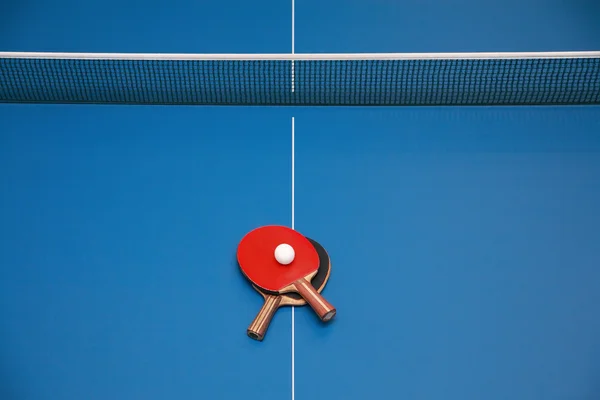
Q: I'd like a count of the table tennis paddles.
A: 2